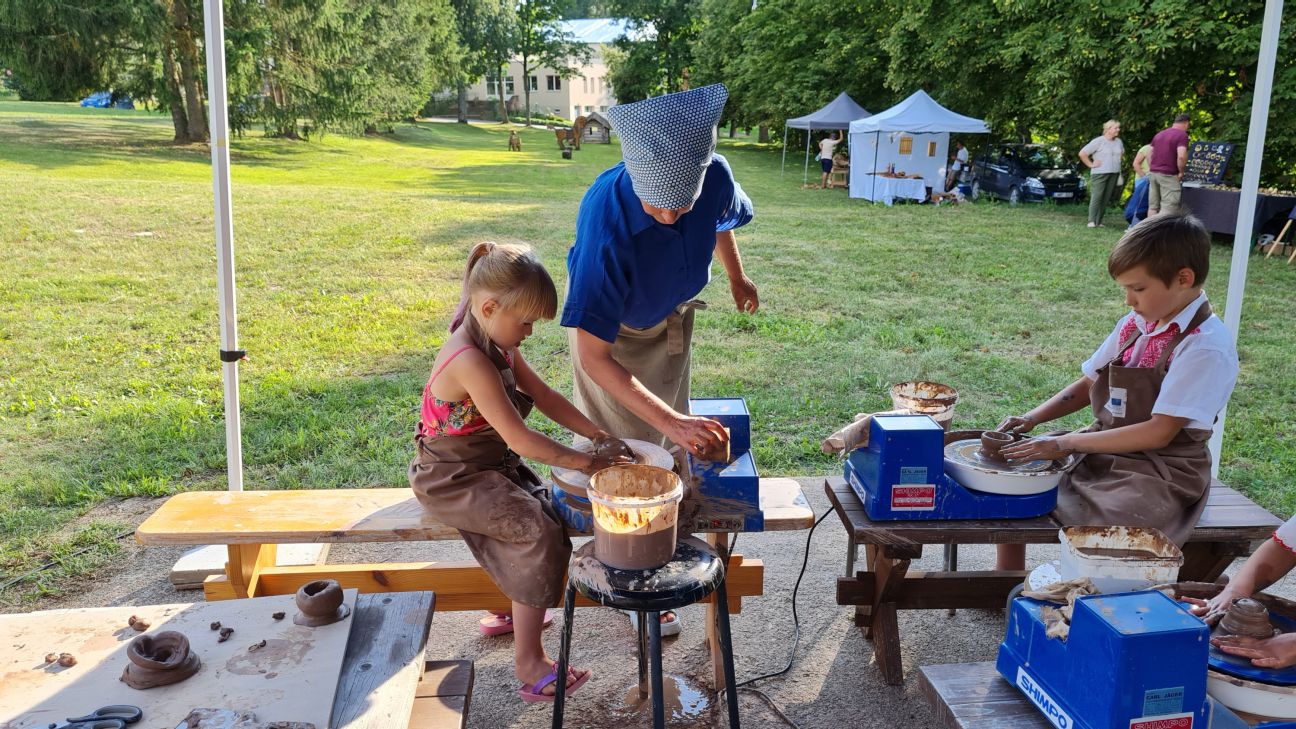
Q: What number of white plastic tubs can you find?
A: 3